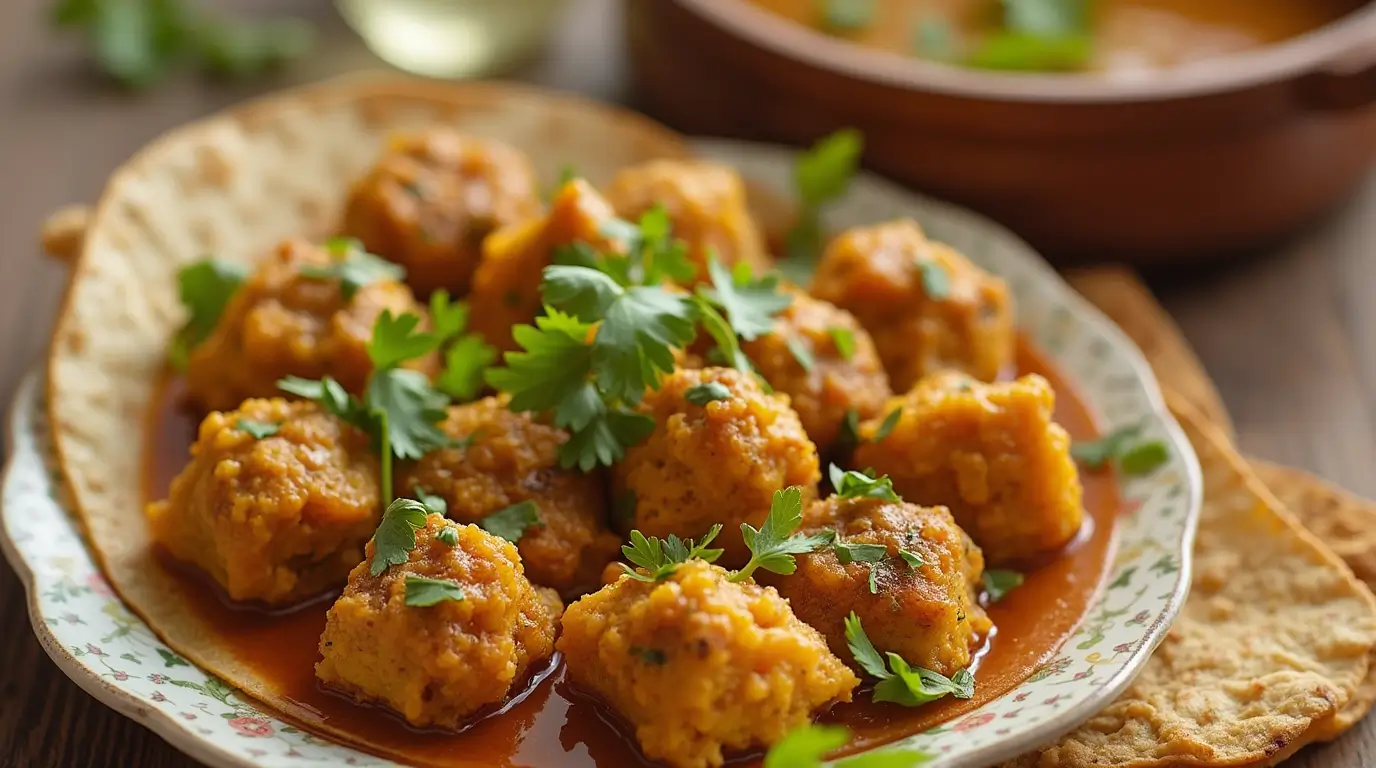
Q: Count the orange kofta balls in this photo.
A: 13